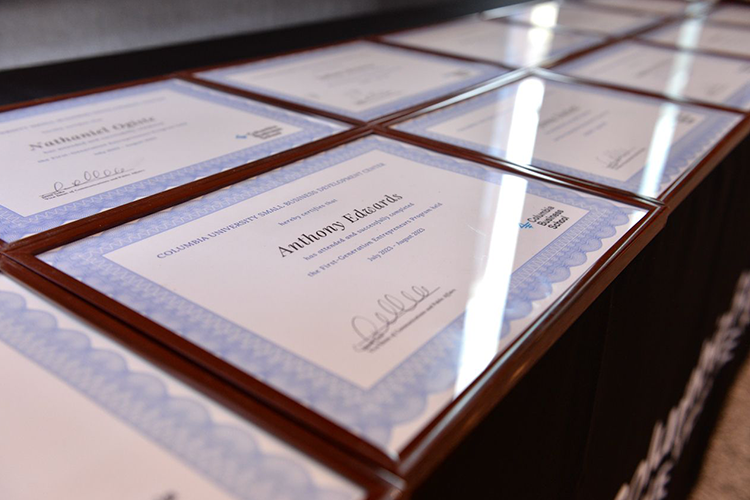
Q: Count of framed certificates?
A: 11